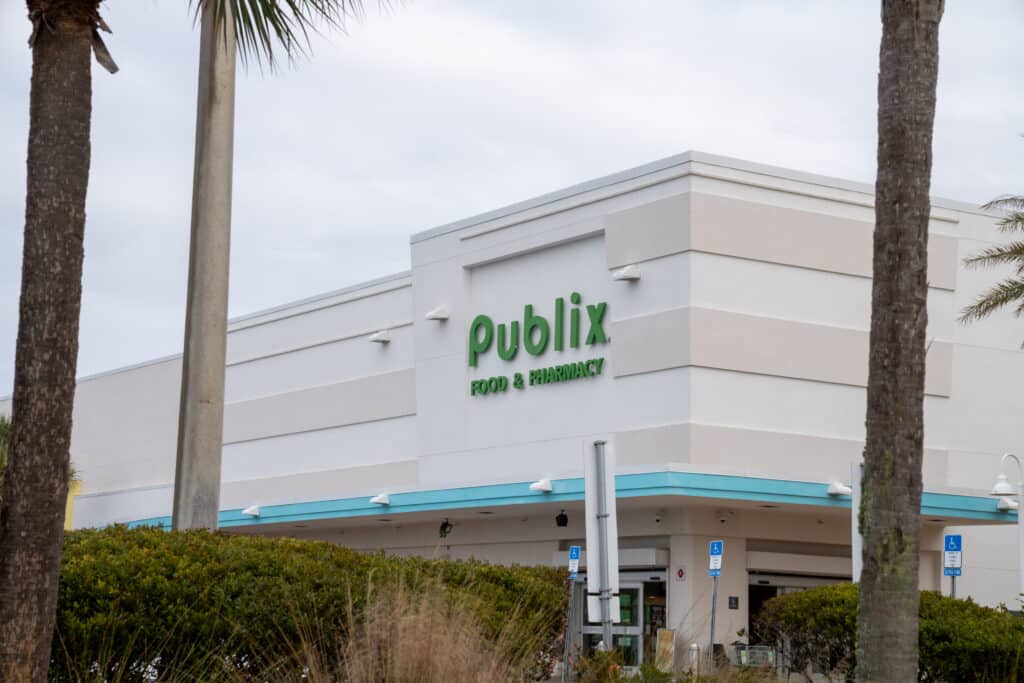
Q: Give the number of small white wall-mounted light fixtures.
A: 8